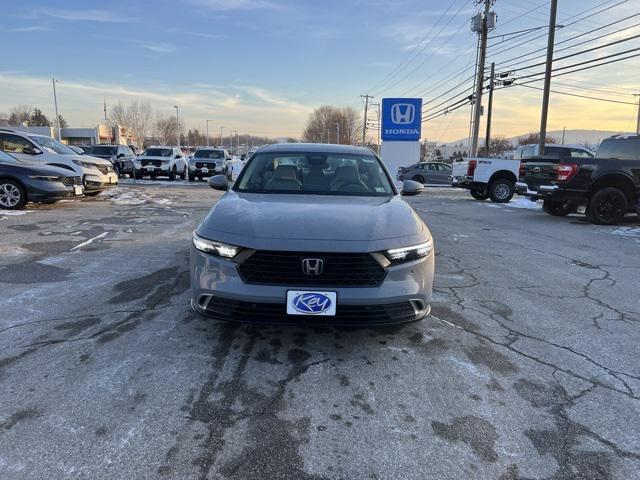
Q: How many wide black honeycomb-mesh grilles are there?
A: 1